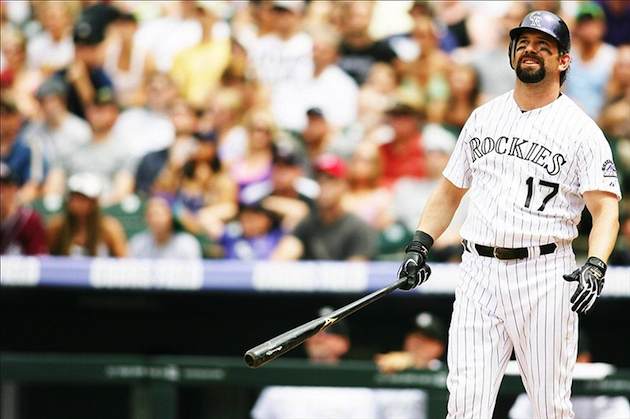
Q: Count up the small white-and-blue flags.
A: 0